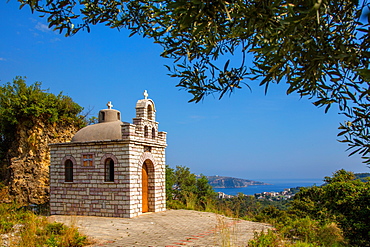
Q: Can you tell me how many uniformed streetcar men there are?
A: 0